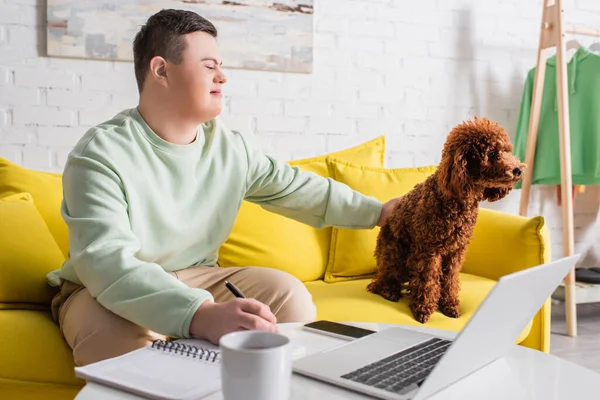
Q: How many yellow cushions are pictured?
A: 4